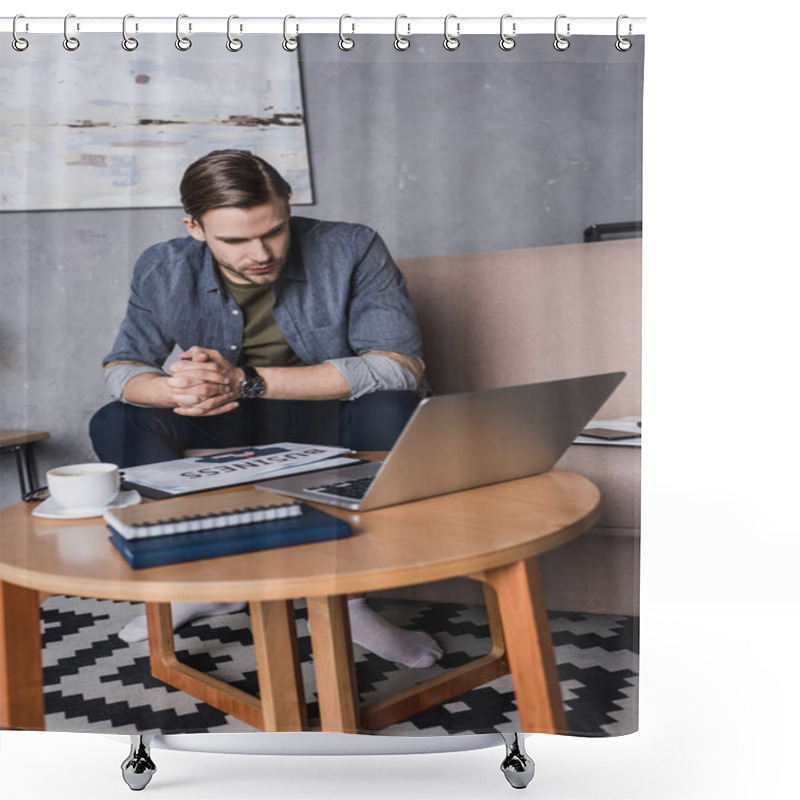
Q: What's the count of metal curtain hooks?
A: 12